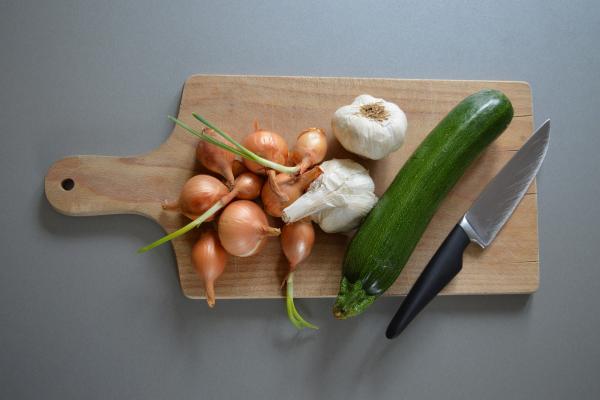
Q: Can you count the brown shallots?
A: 9